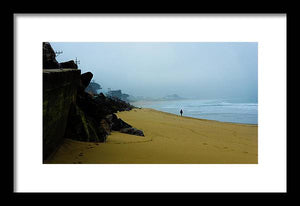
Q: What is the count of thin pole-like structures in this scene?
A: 2